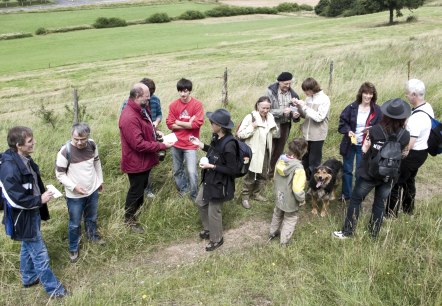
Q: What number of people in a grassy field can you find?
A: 13